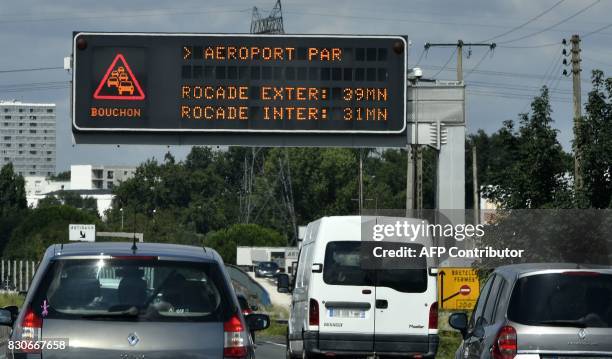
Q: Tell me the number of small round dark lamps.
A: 2